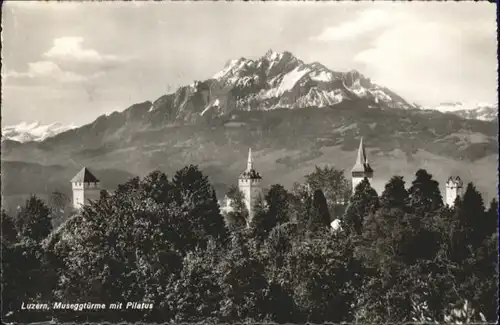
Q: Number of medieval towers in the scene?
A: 4